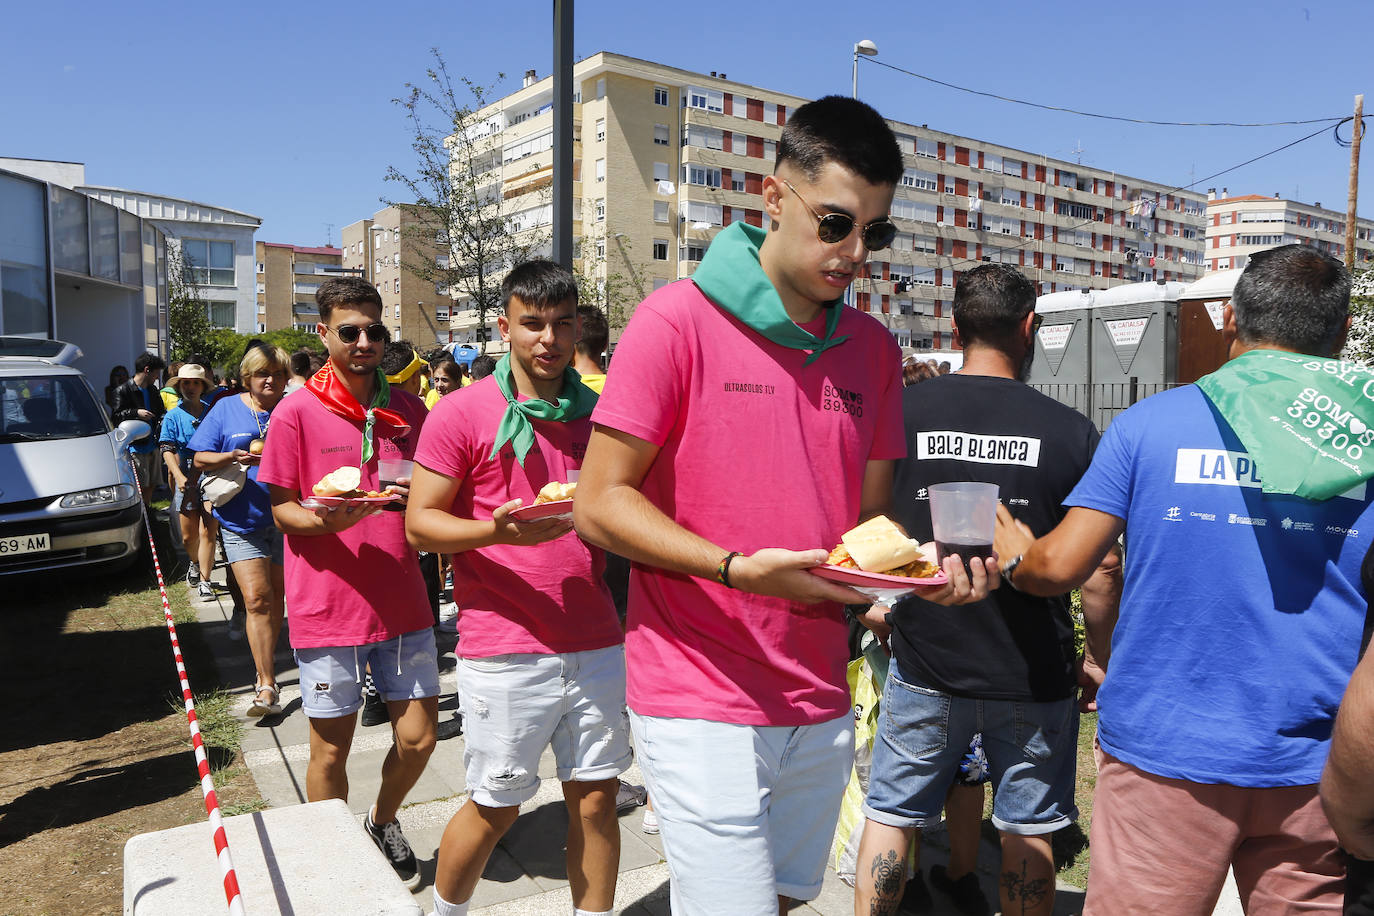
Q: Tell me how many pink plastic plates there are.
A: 3